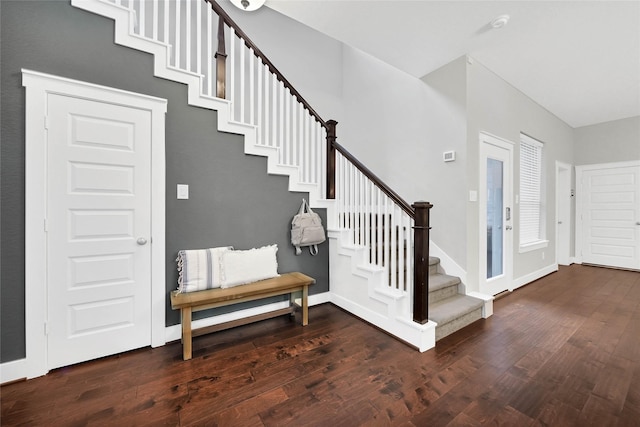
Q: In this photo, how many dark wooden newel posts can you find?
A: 3